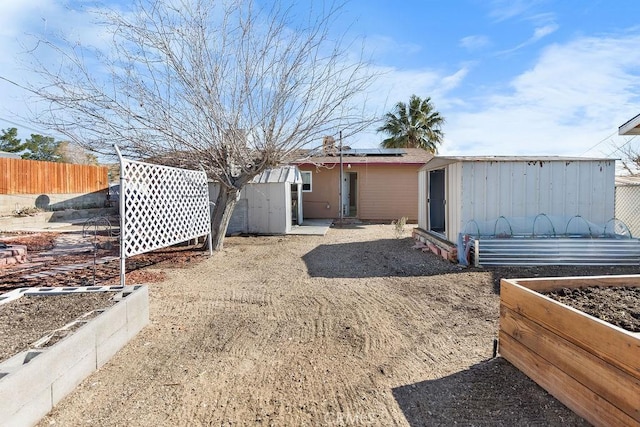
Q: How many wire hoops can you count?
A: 5